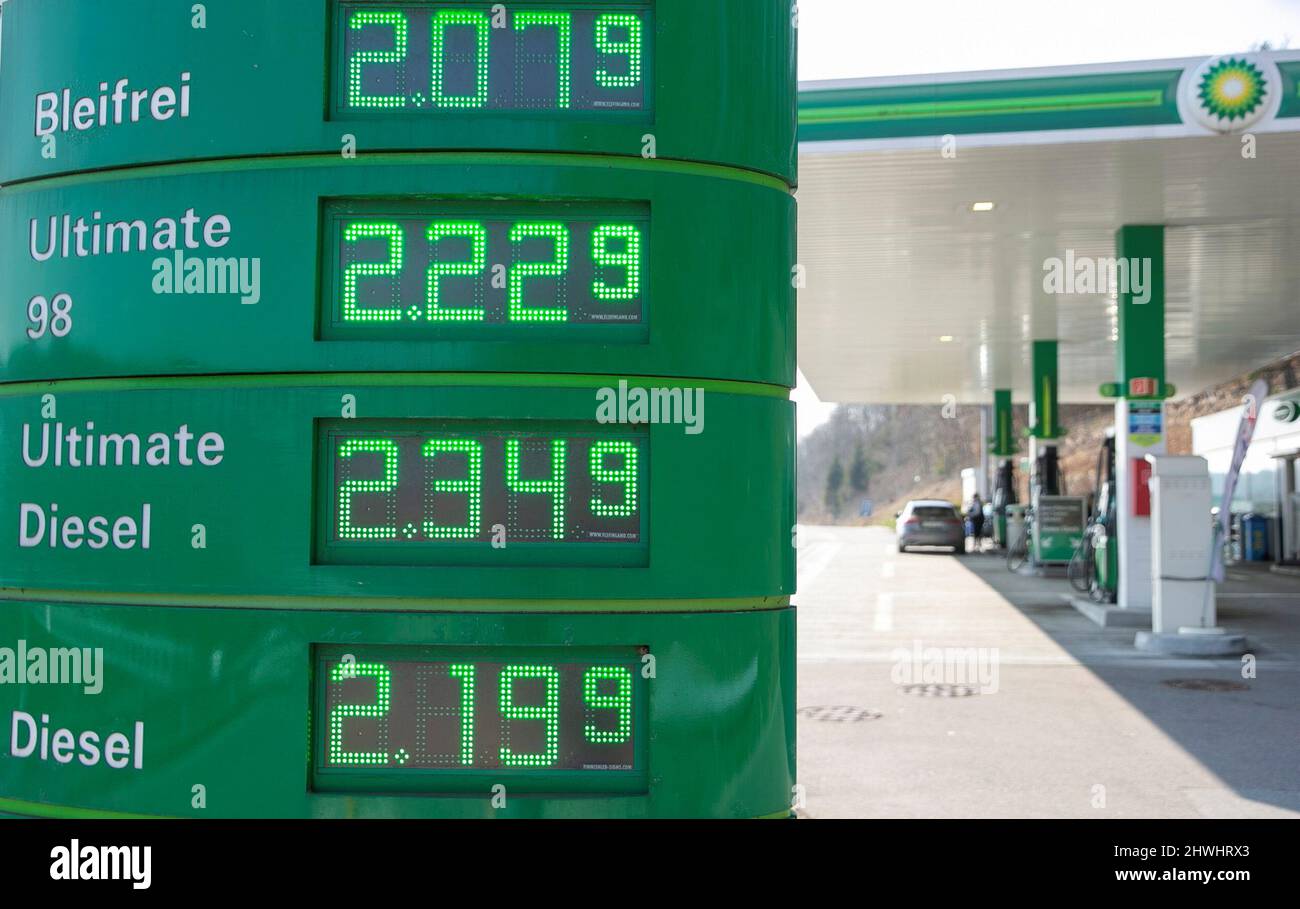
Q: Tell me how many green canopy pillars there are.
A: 3